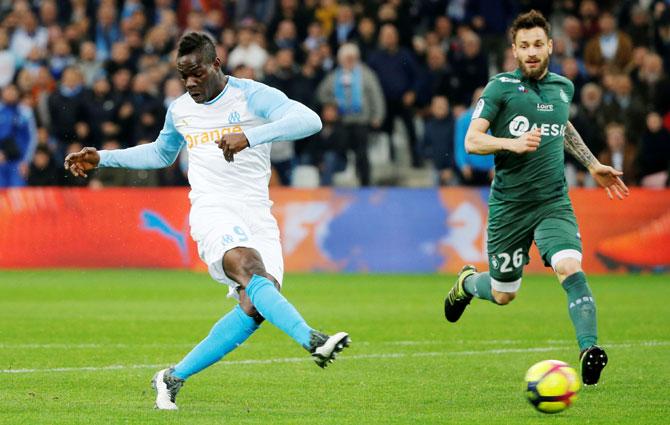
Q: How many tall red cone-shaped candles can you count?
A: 0